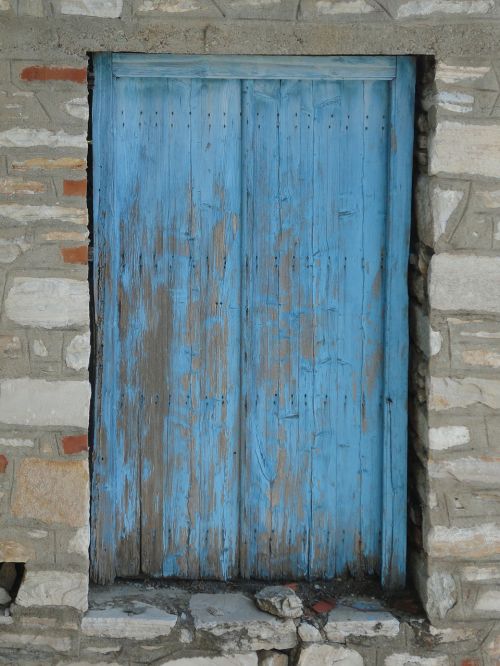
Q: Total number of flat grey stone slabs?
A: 3